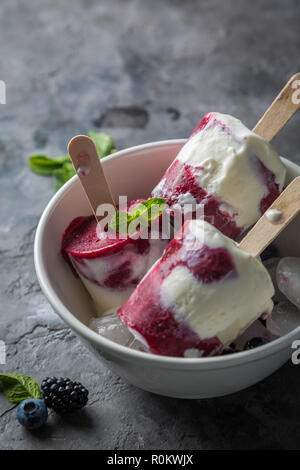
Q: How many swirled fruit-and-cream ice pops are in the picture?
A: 3